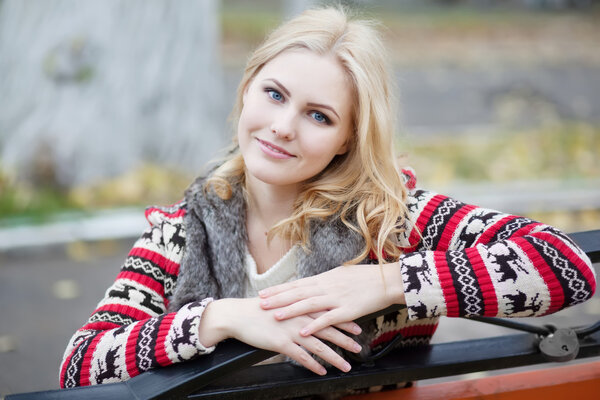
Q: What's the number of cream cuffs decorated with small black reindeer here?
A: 2